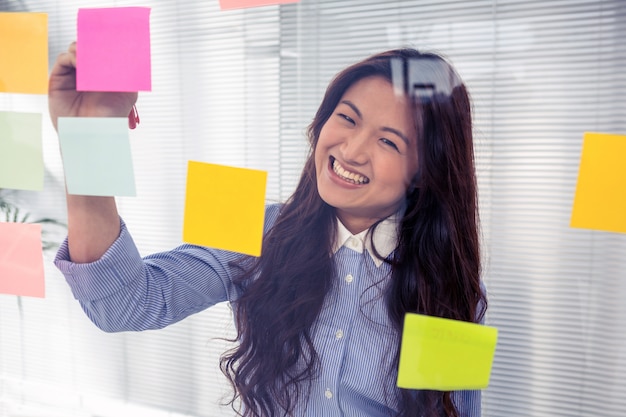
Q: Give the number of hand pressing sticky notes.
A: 1